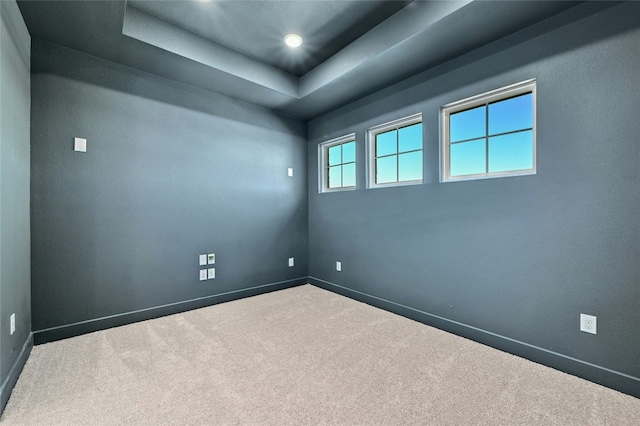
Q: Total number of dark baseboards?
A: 3